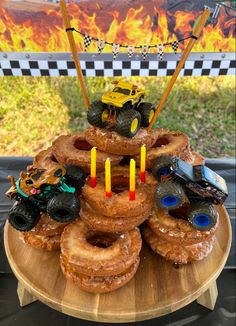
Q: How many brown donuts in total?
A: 13